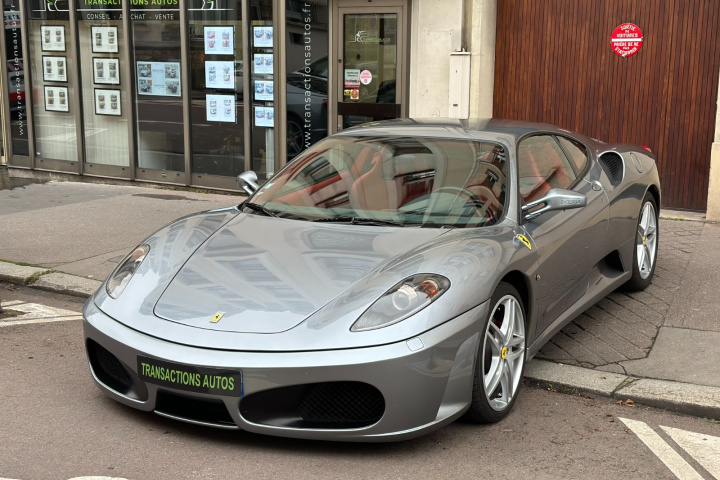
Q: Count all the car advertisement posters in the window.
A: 14